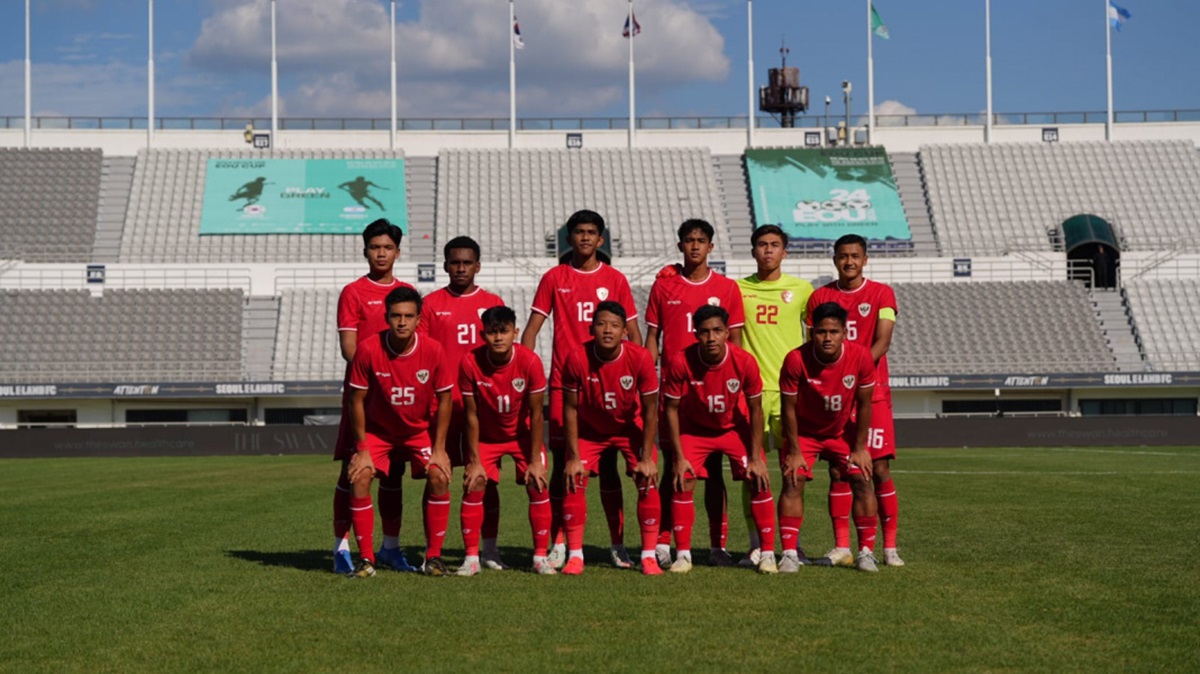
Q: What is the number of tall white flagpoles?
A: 10